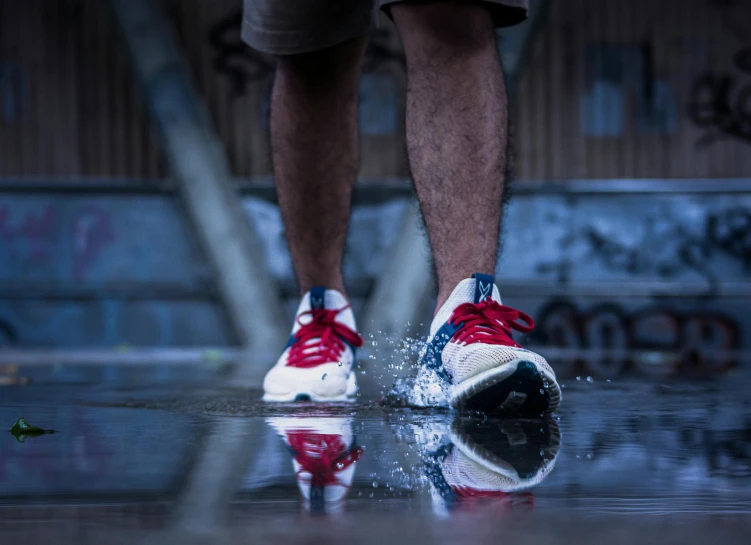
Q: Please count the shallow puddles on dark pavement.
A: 1